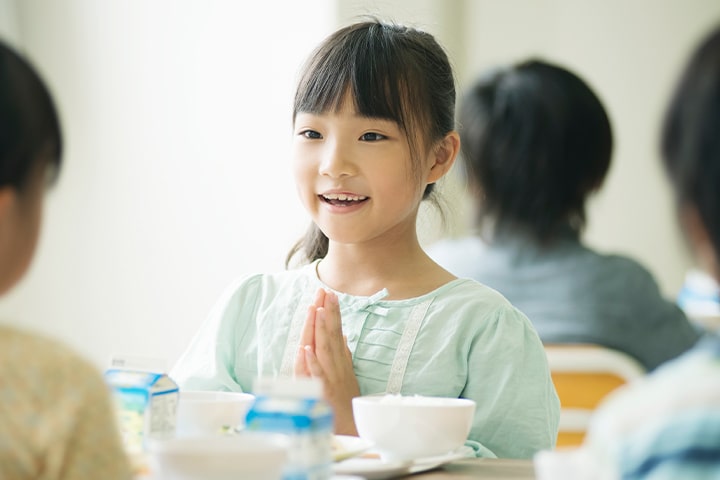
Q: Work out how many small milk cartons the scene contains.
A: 2